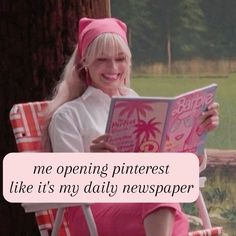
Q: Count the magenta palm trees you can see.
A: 2